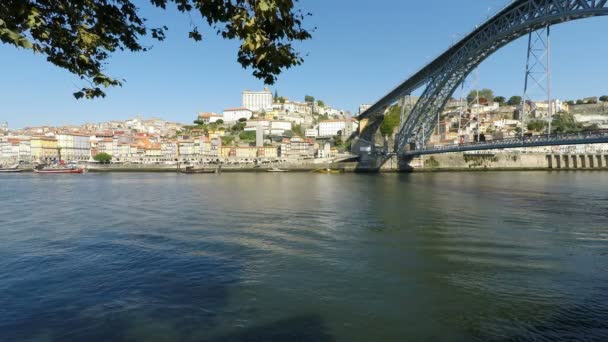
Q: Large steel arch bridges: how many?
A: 1